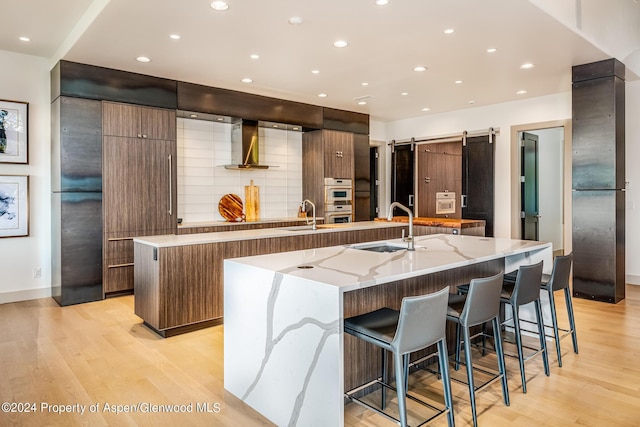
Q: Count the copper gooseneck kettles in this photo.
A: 0